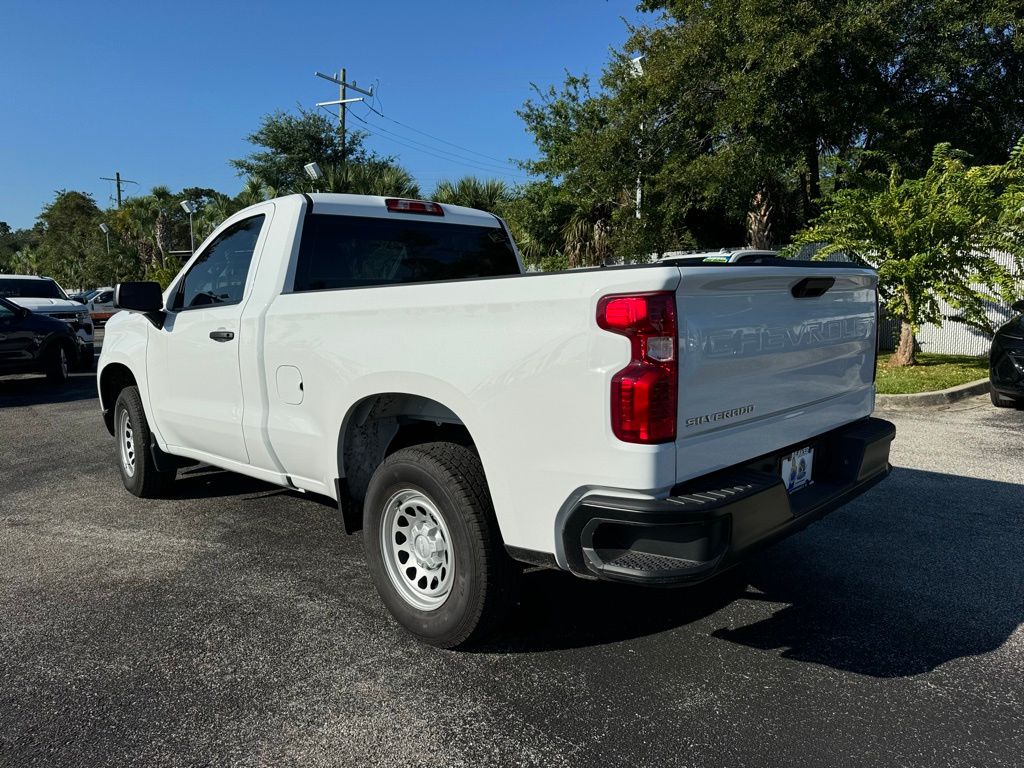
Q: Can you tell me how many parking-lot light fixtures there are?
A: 4